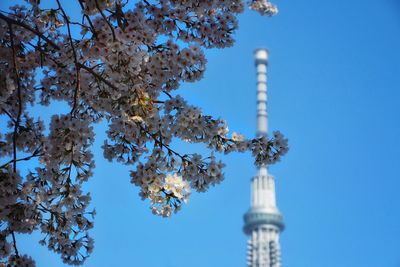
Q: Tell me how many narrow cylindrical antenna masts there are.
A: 1